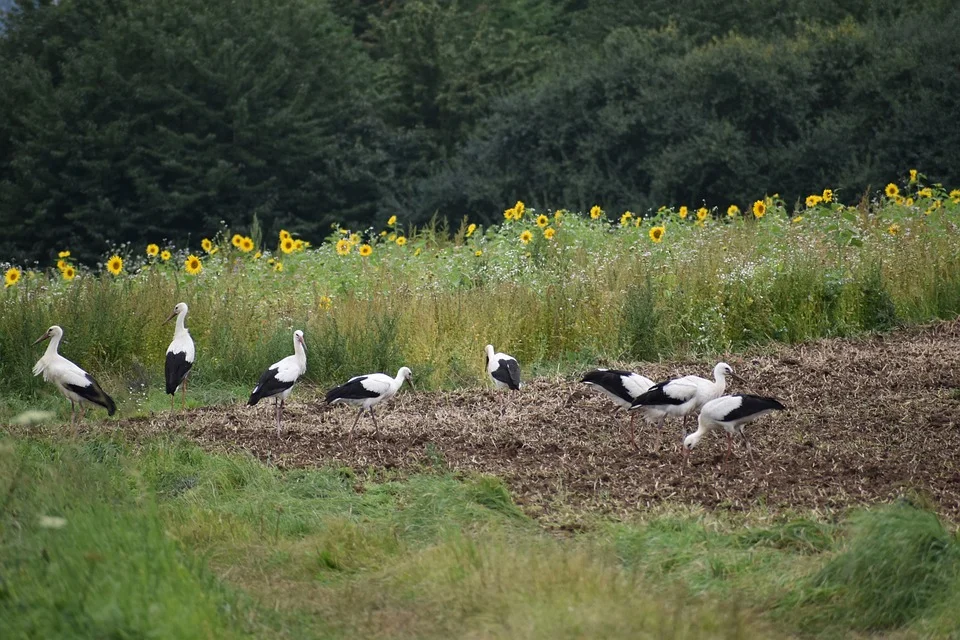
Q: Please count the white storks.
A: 8